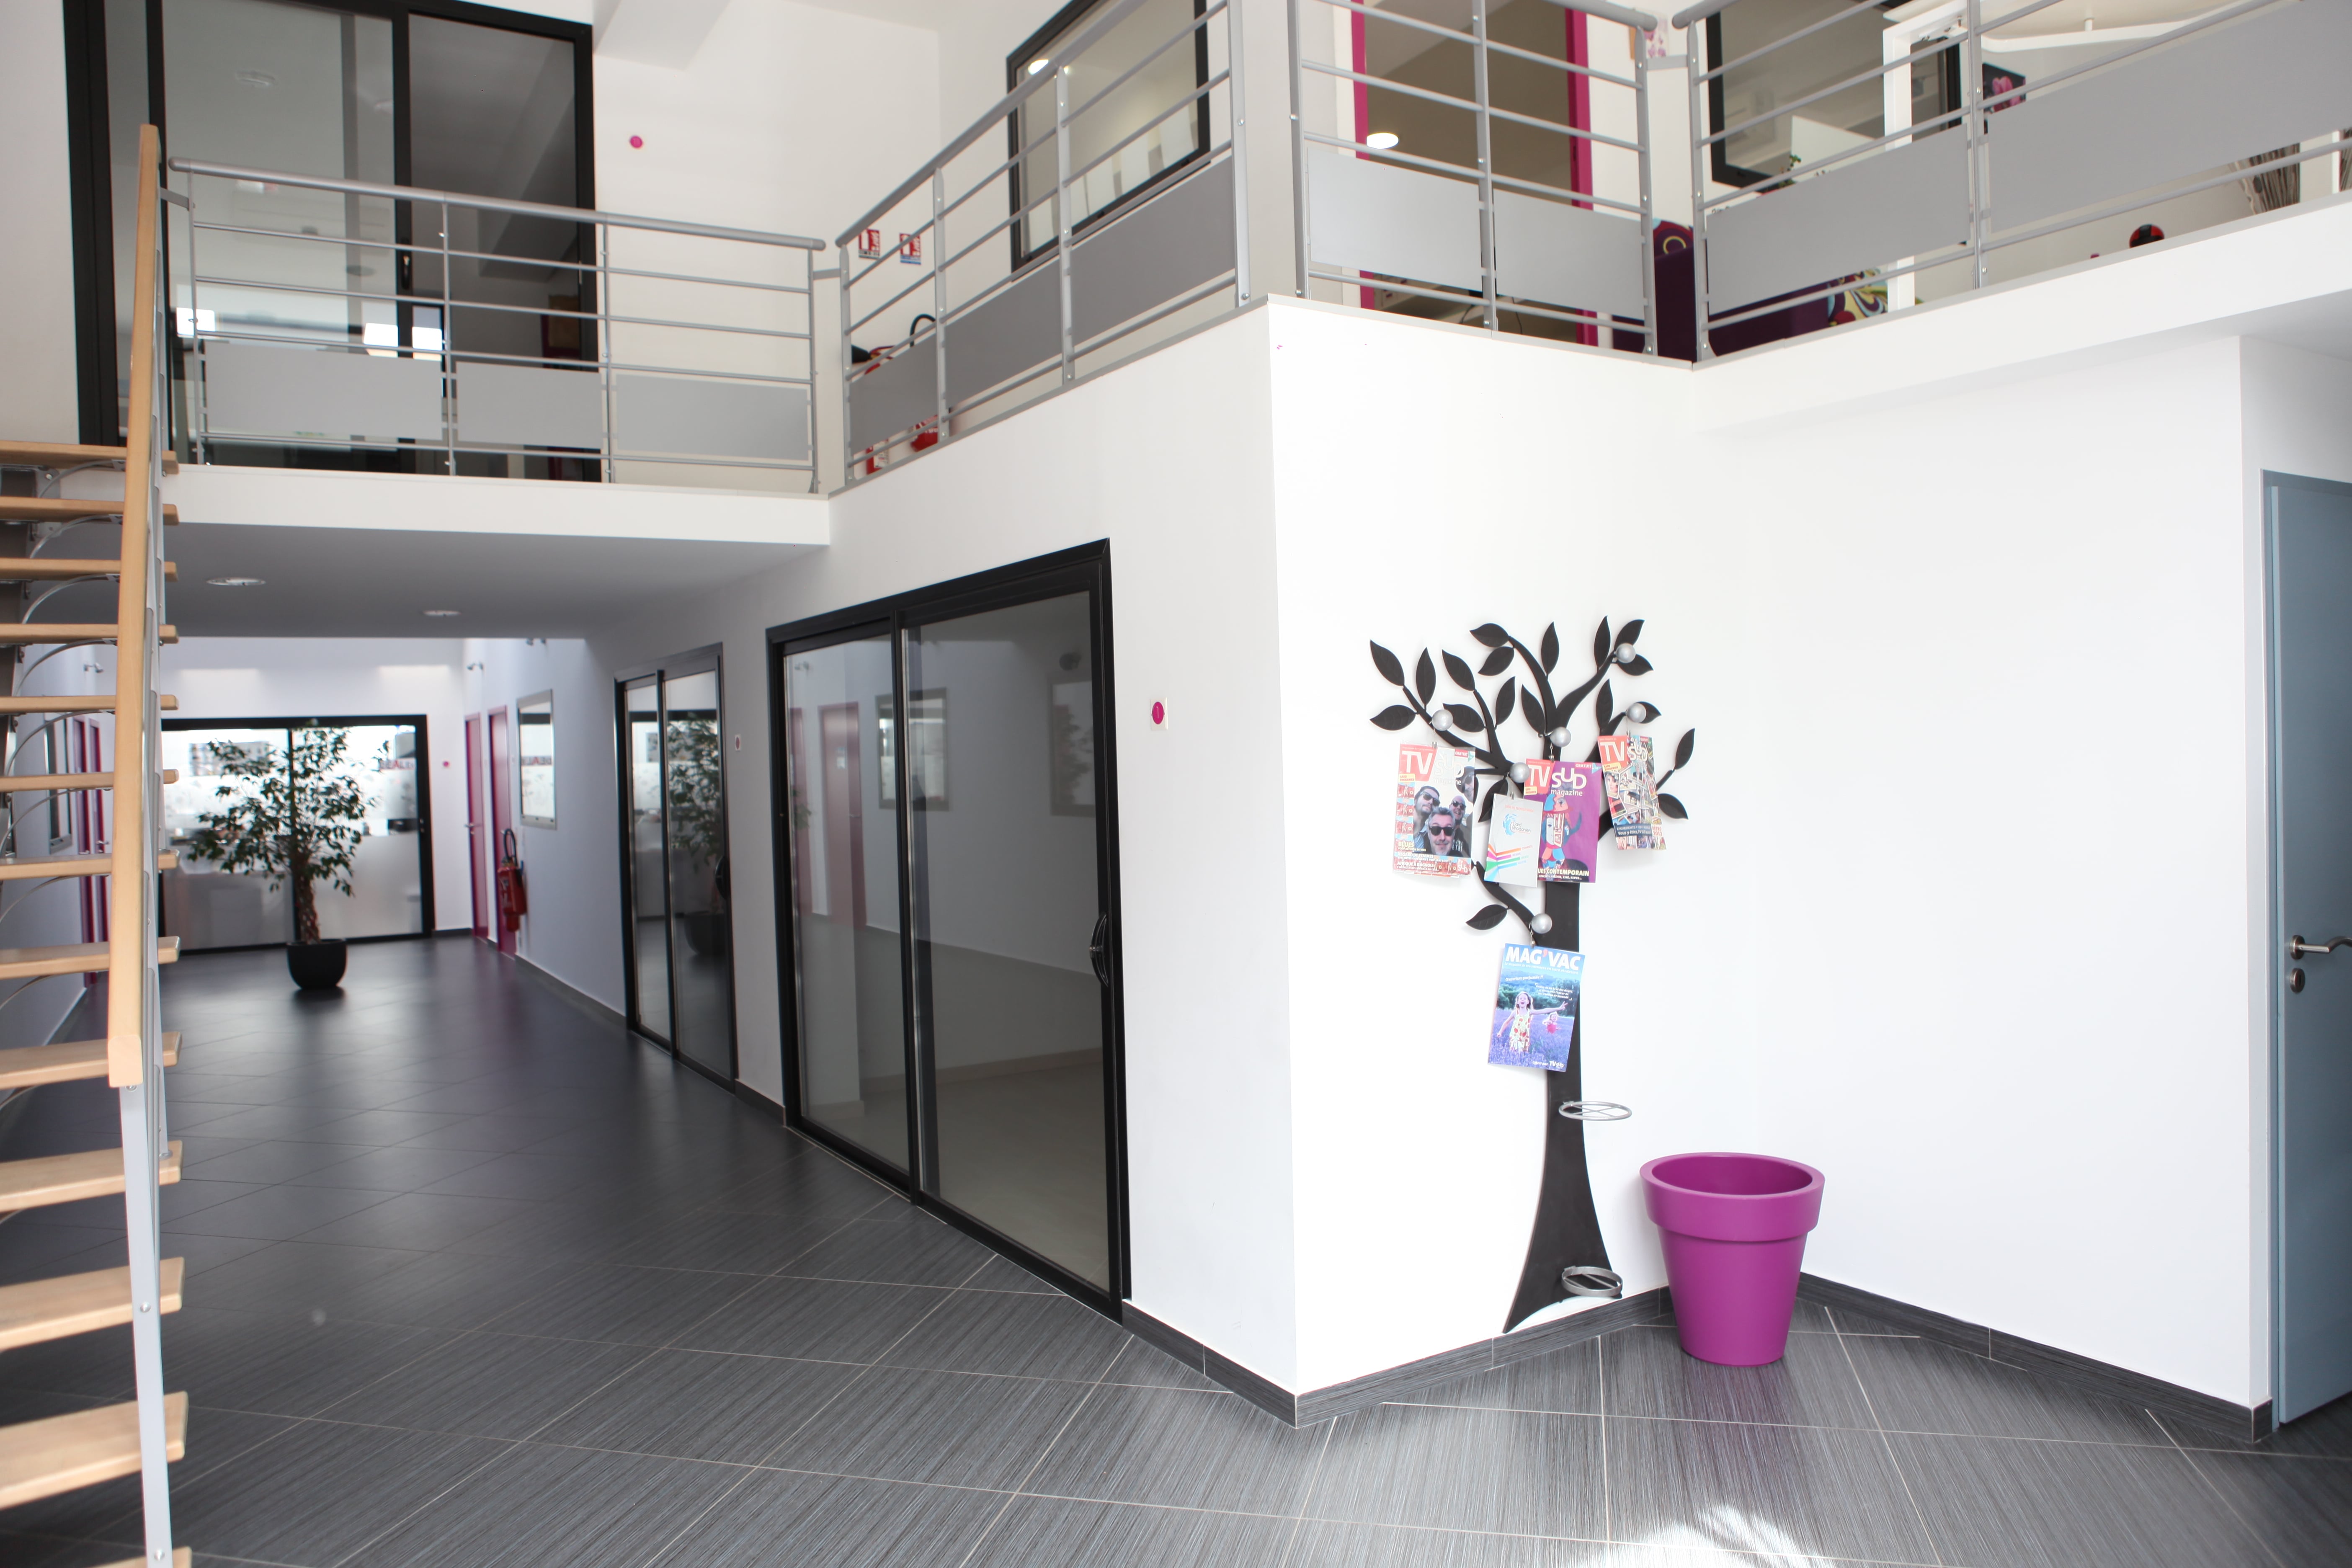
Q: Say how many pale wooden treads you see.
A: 13